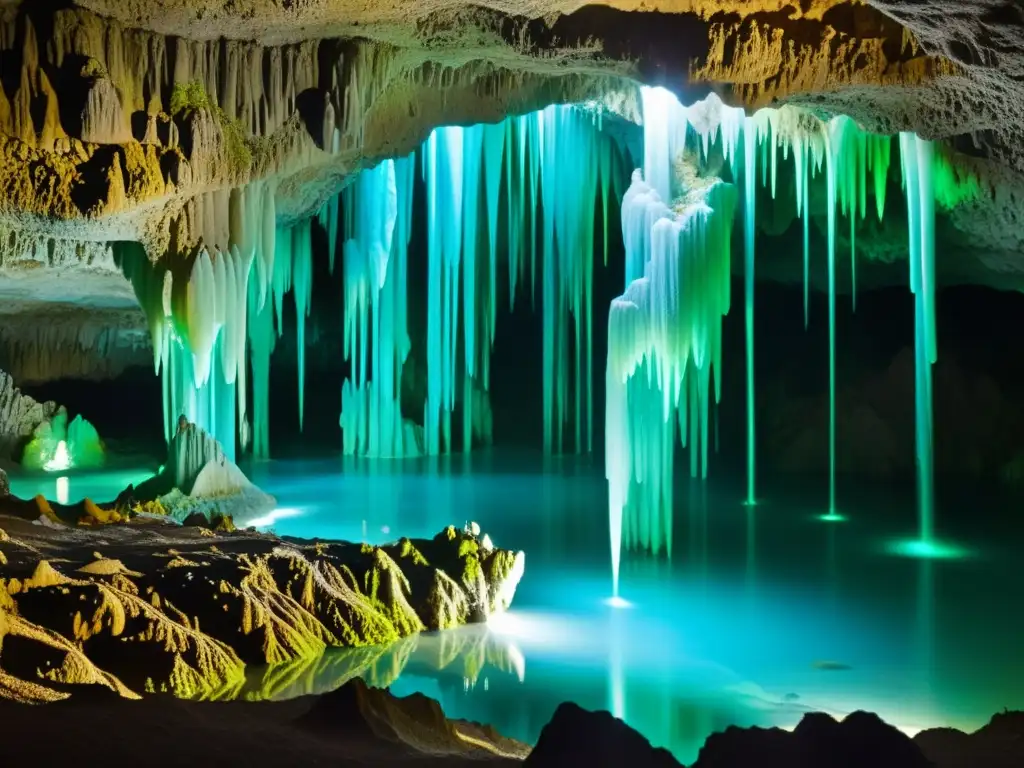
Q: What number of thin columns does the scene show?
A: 3